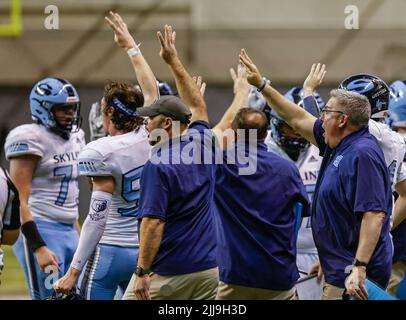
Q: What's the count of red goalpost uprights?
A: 0